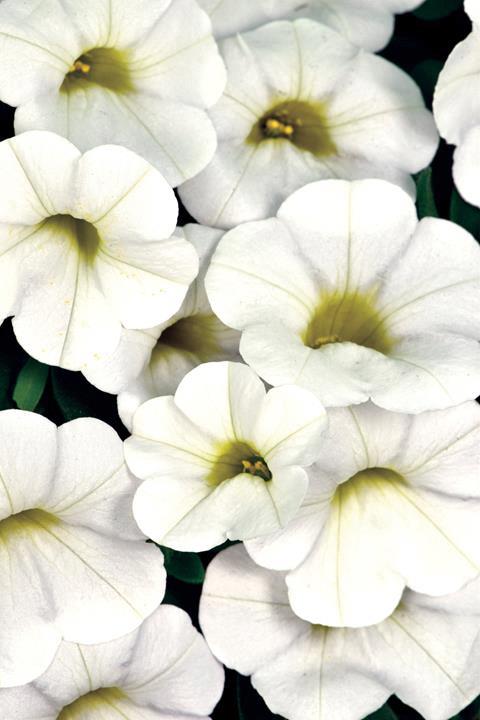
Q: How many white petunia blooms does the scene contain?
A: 12